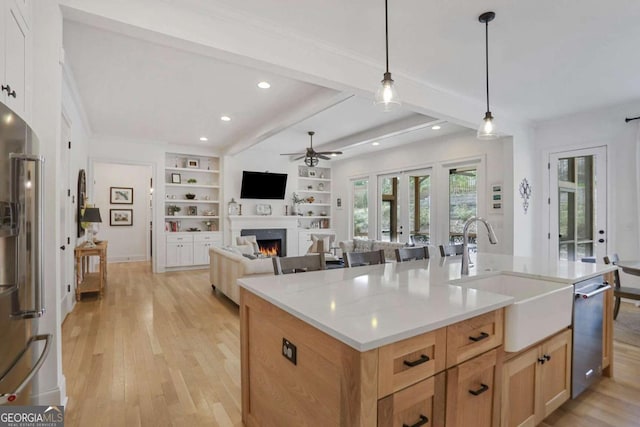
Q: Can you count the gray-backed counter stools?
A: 4